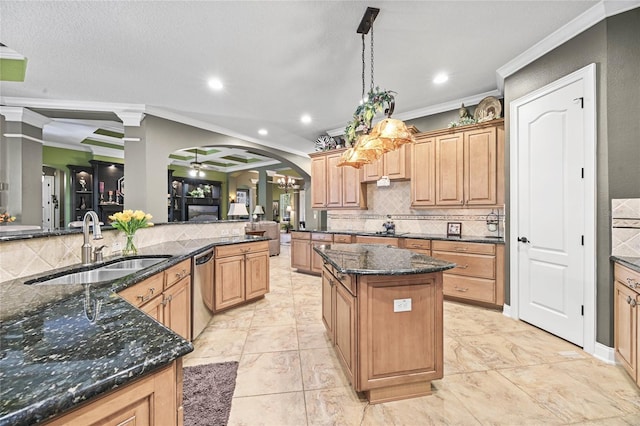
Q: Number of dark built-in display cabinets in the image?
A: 2